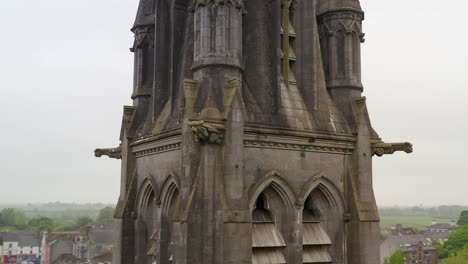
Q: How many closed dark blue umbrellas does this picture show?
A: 0